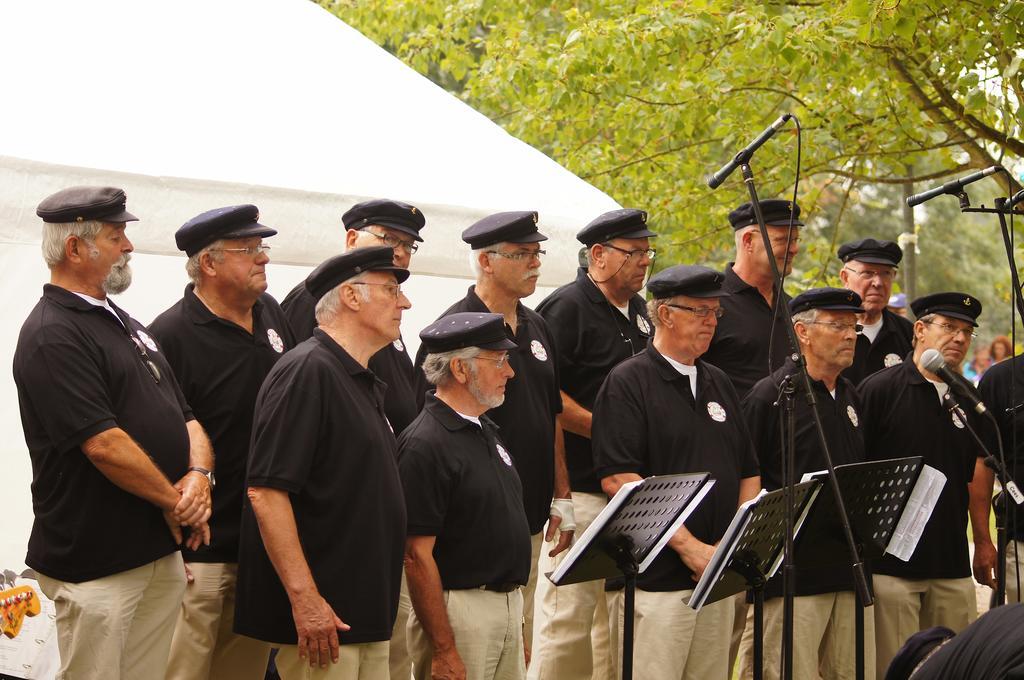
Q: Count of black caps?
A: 12